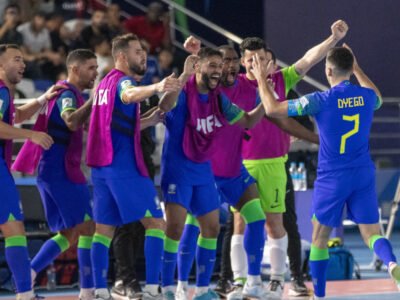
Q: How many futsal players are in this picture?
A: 7